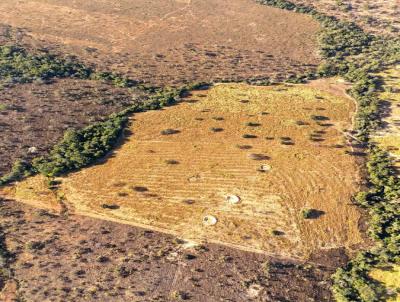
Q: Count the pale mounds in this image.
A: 3